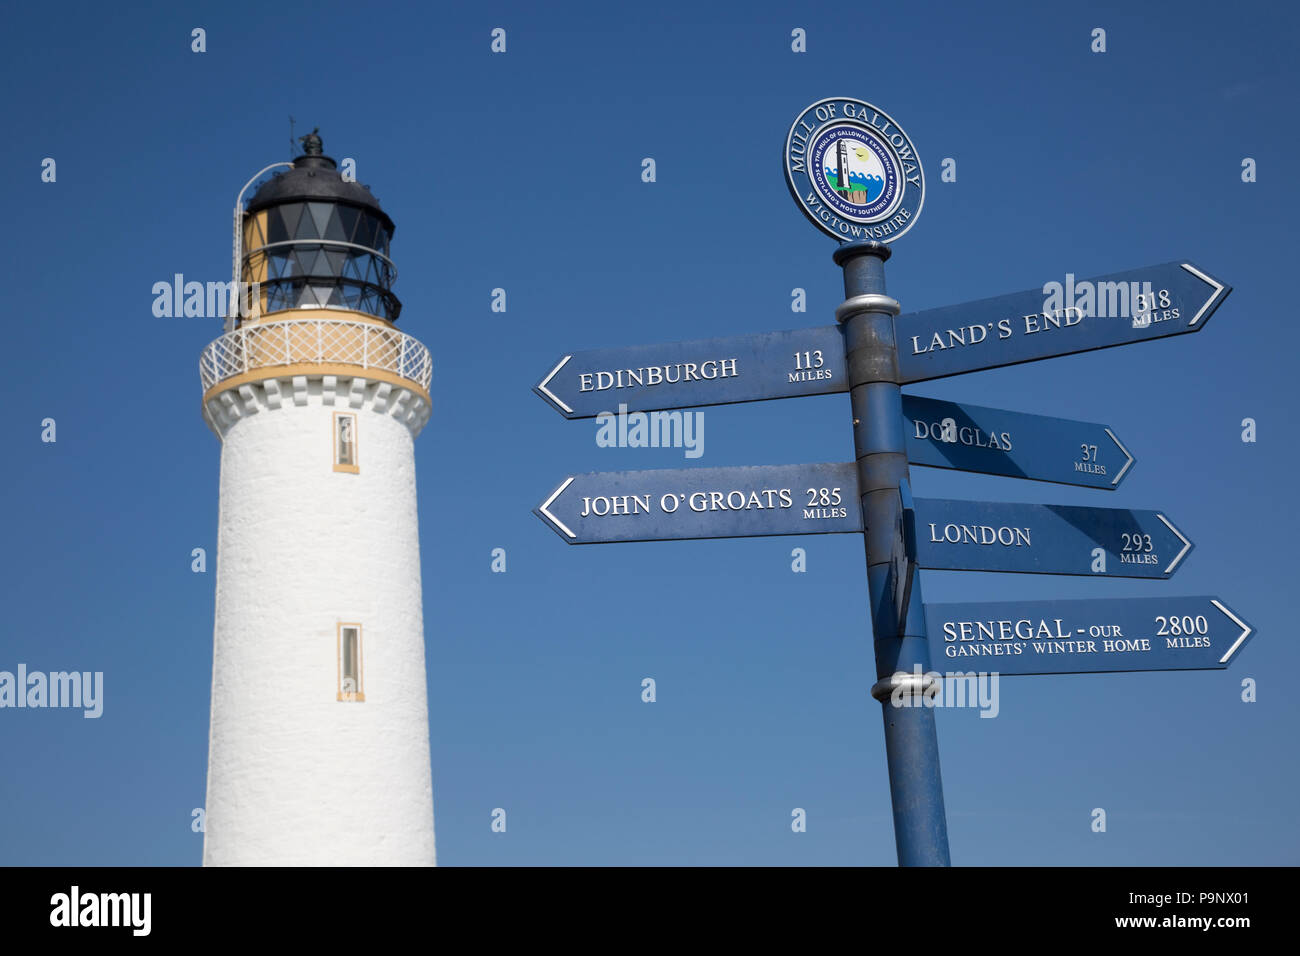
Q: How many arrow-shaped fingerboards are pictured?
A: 6